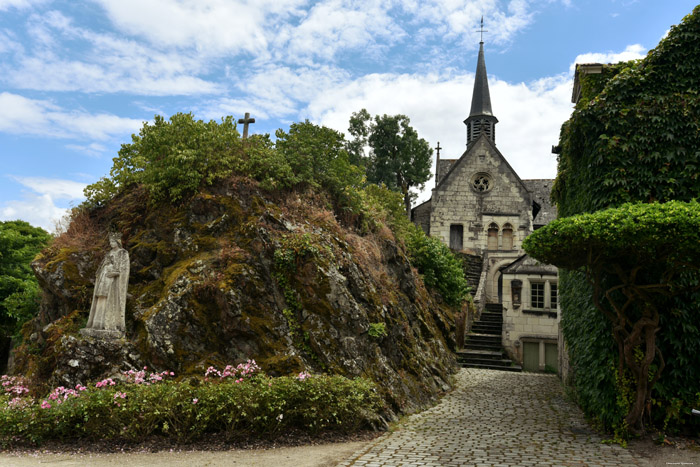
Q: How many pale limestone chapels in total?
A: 1